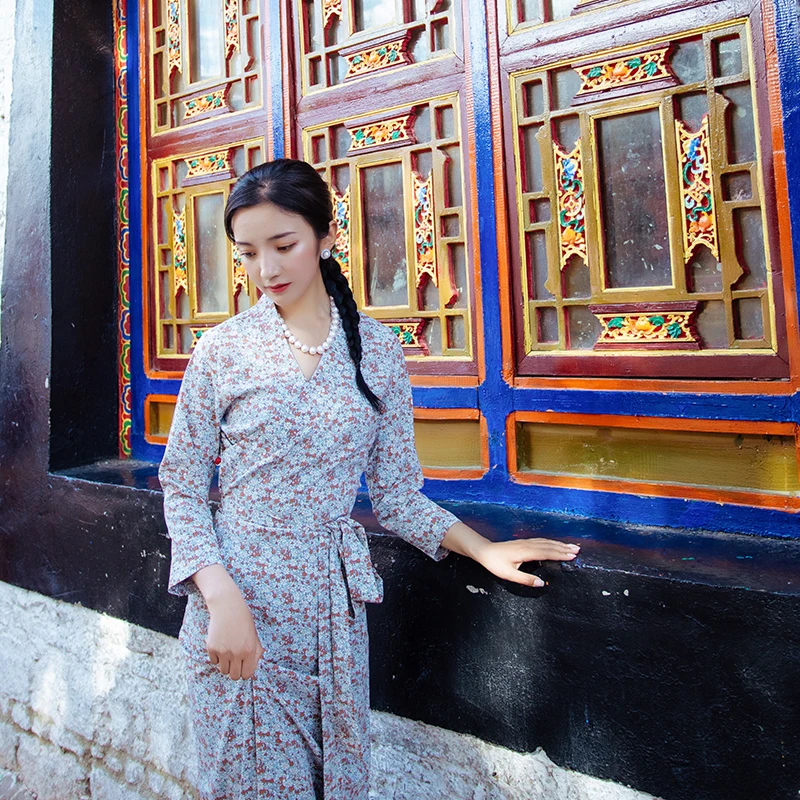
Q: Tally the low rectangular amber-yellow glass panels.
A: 3